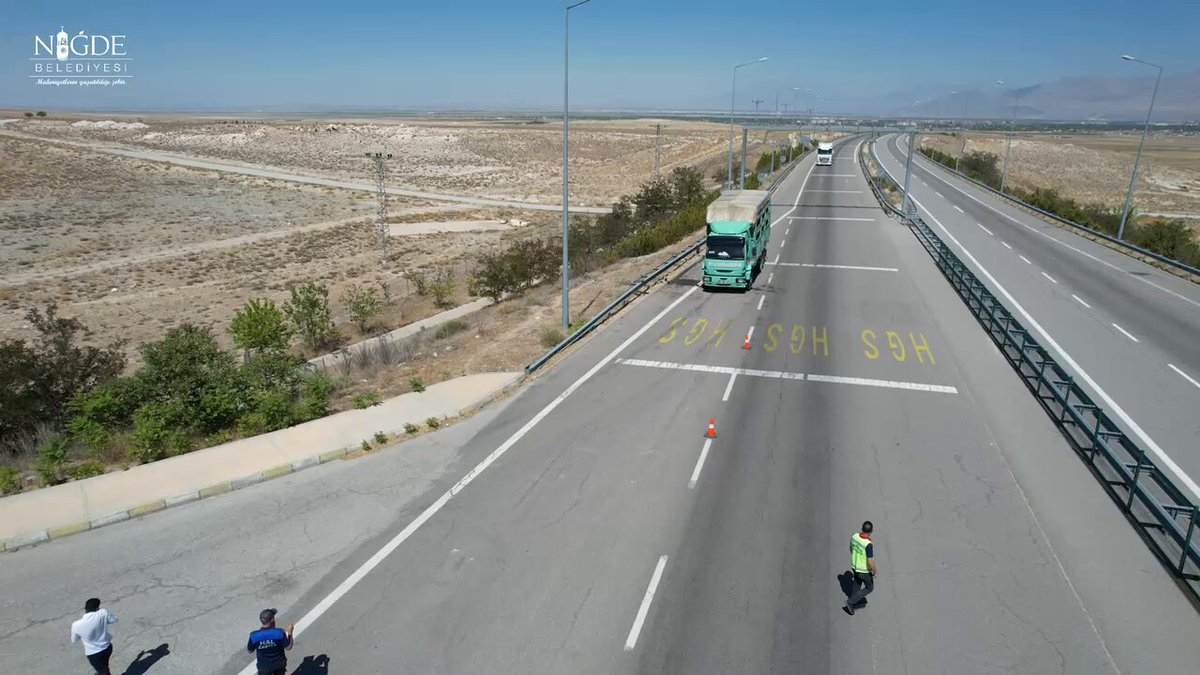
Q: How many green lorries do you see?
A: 1